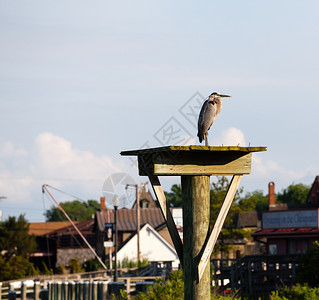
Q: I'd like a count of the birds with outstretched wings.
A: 0